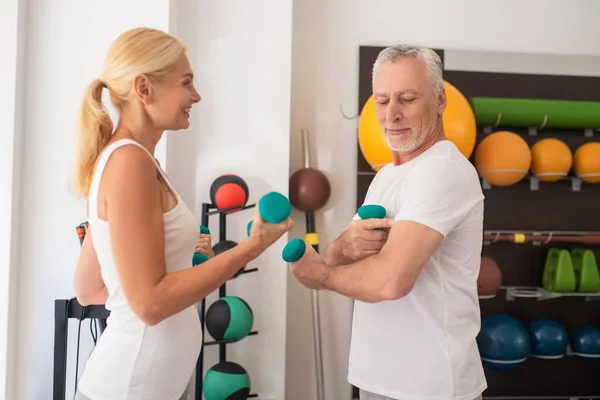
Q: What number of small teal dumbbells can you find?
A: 4